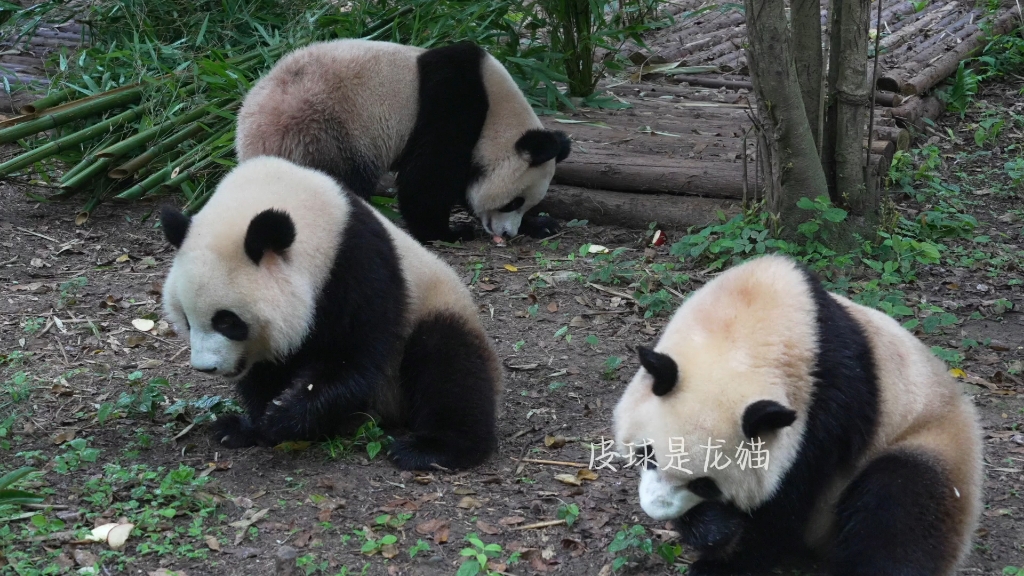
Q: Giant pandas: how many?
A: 3